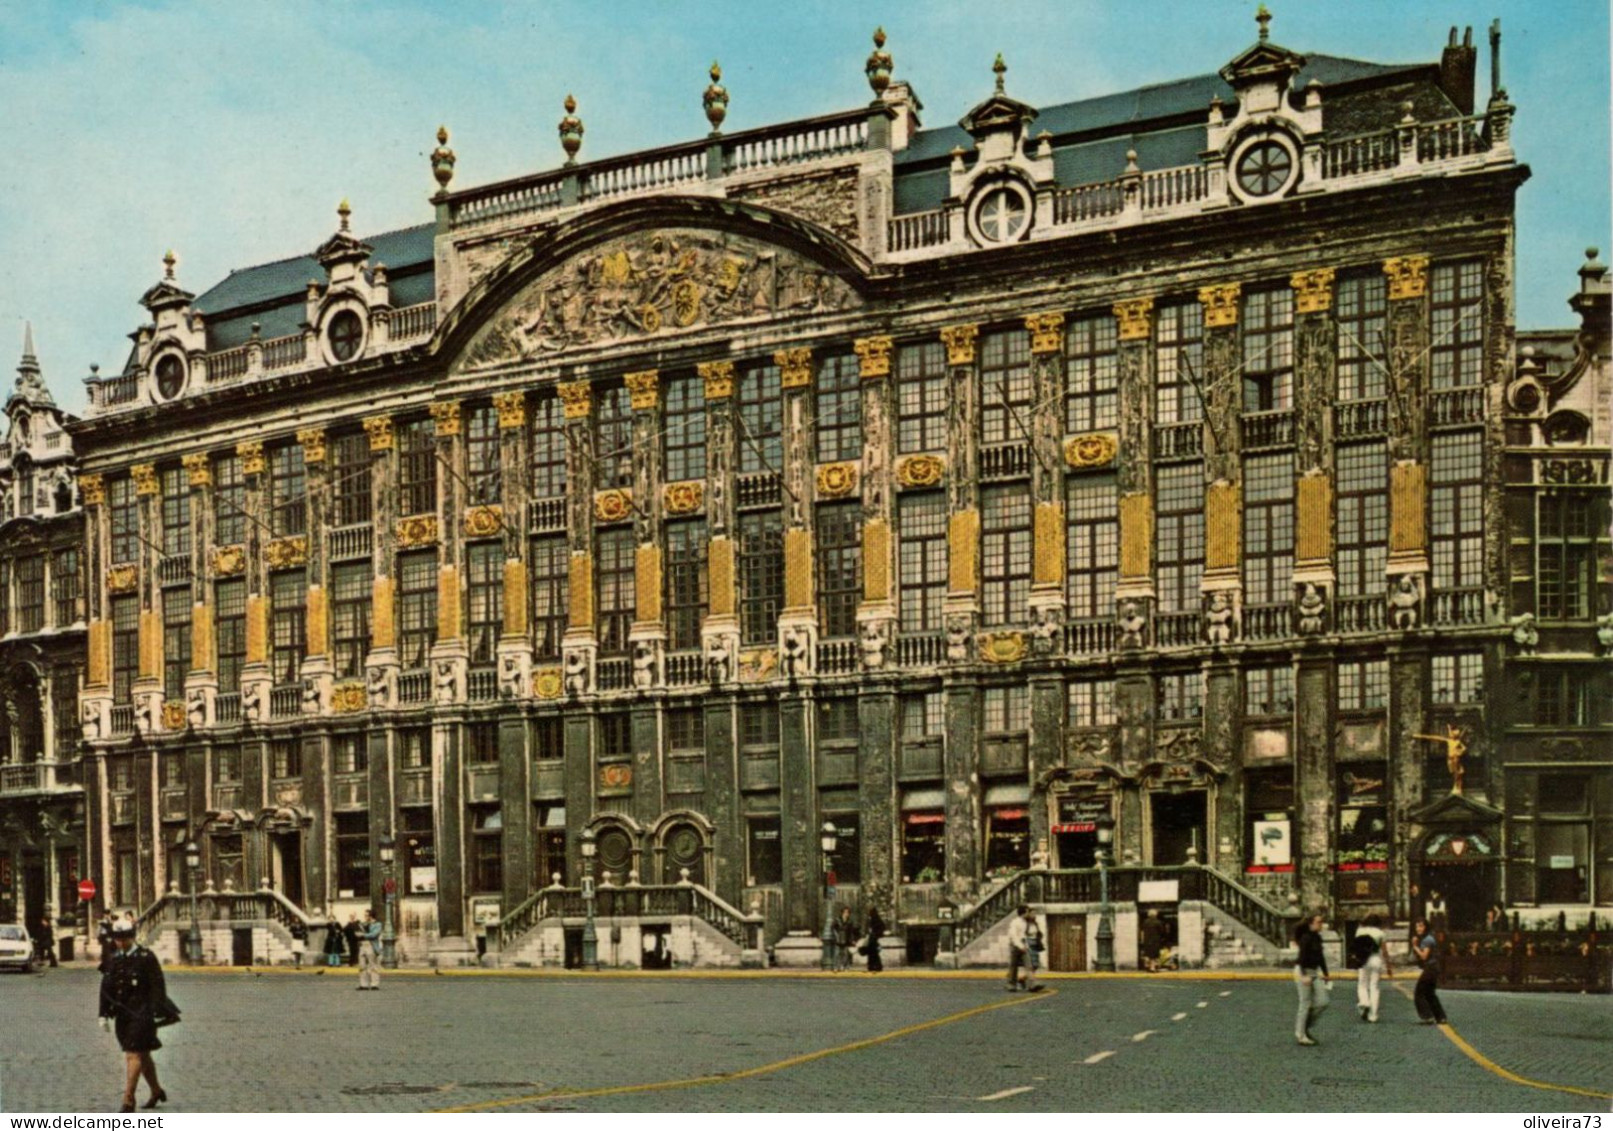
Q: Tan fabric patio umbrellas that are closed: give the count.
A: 0